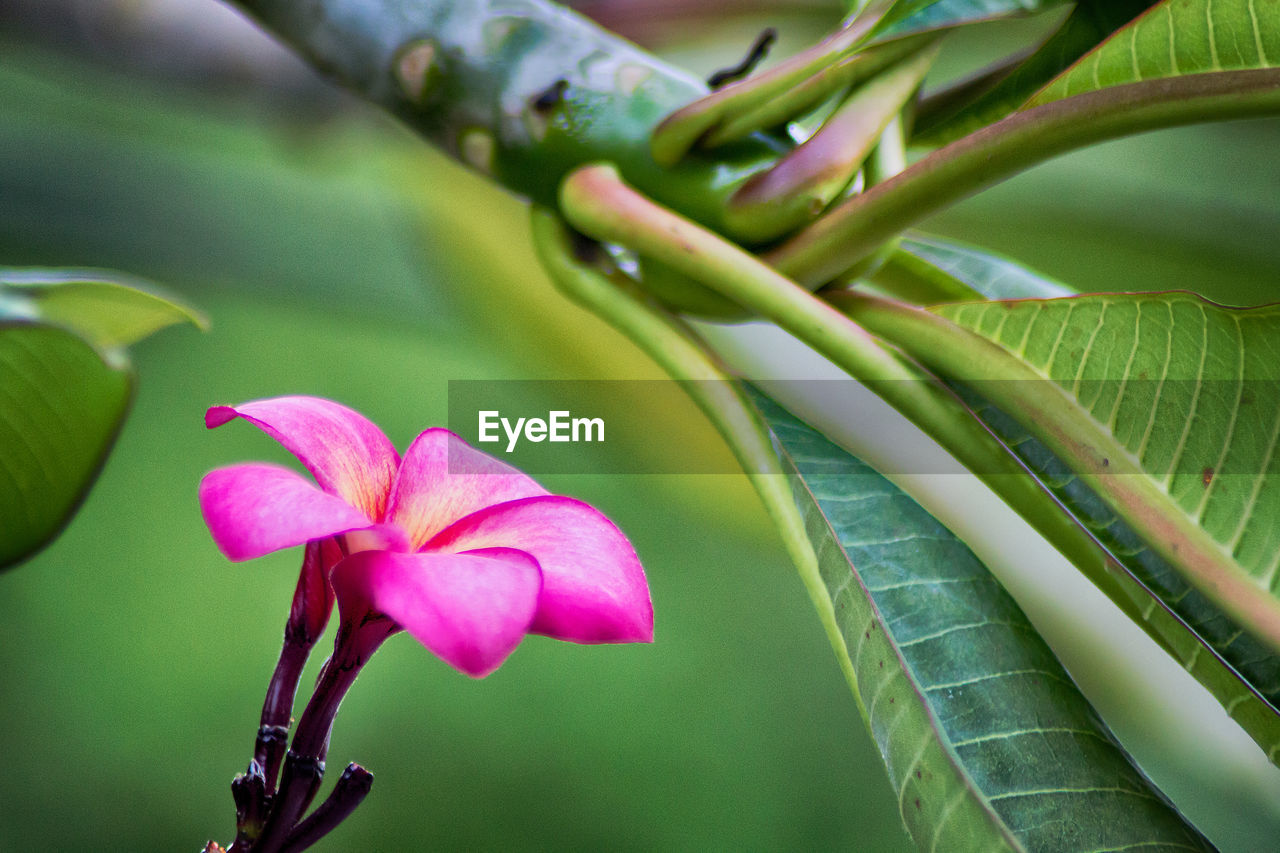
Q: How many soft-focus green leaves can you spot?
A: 2